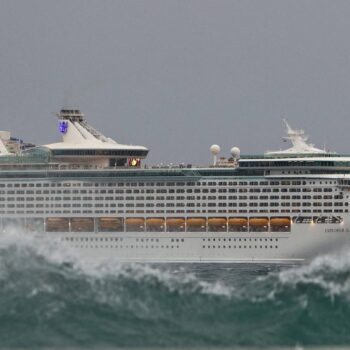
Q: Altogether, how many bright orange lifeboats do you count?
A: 11